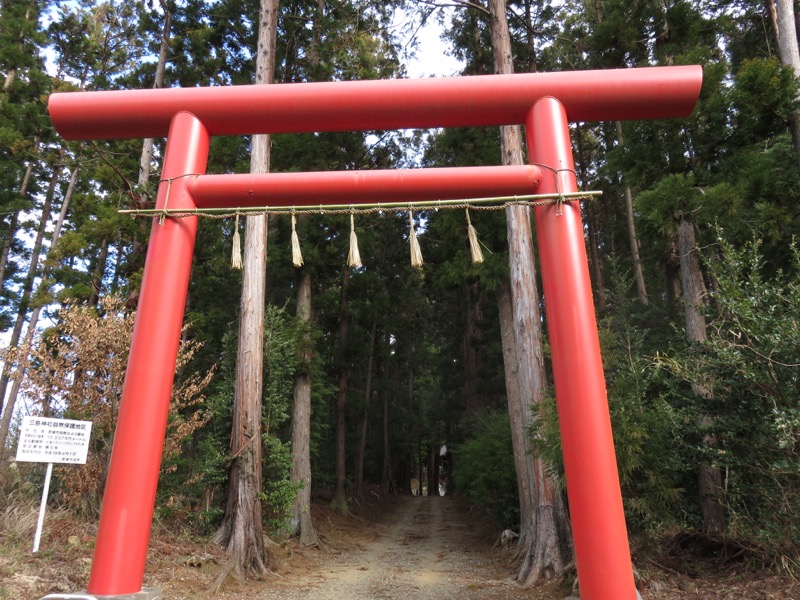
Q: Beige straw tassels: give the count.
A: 5